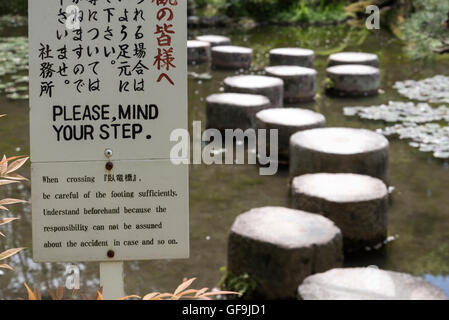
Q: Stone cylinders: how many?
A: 14